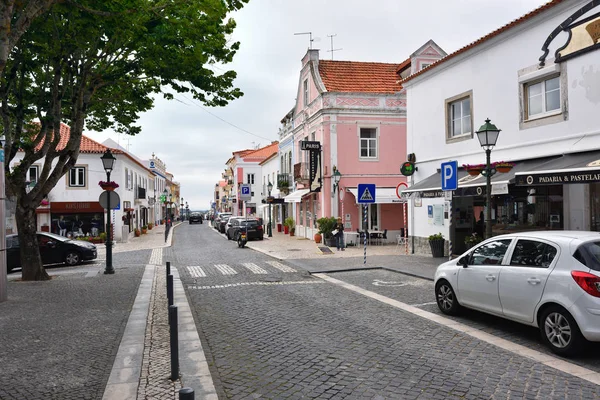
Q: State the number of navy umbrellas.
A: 0